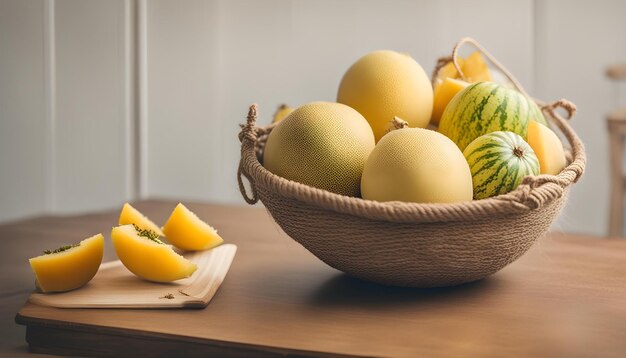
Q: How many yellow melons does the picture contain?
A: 3